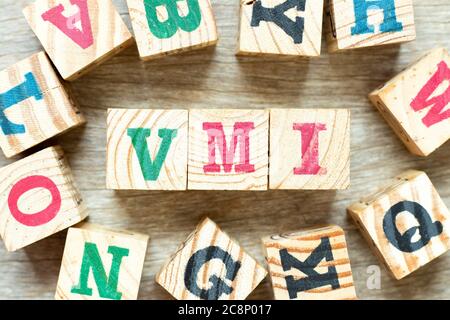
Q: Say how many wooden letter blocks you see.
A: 14